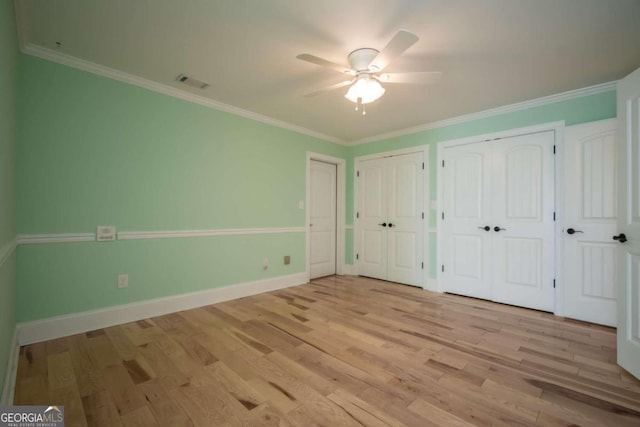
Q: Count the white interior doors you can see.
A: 7